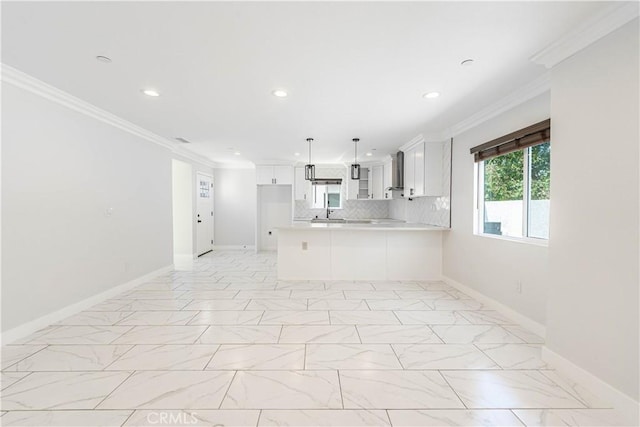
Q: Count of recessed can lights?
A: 6